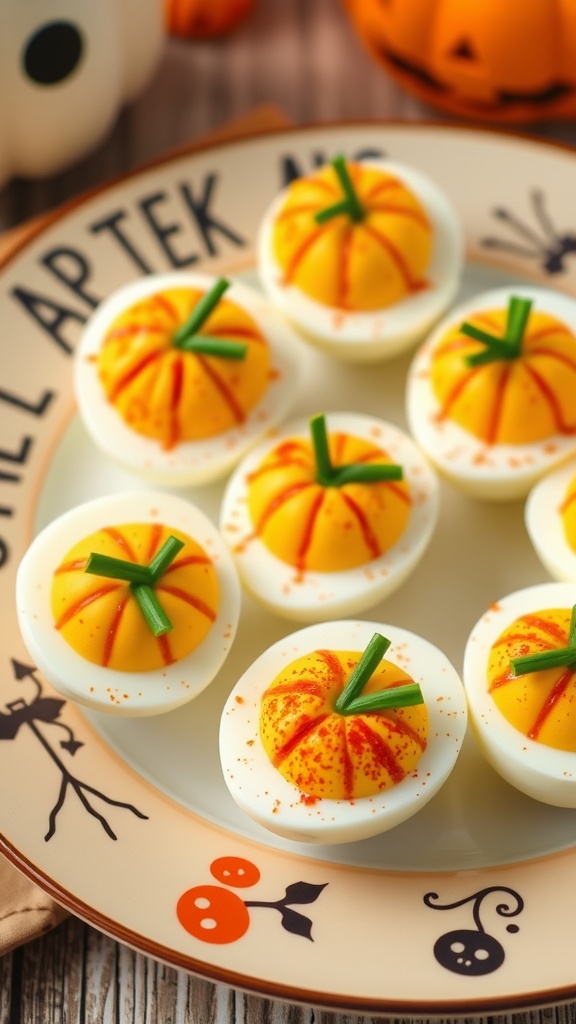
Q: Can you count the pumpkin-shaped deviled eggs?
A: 8